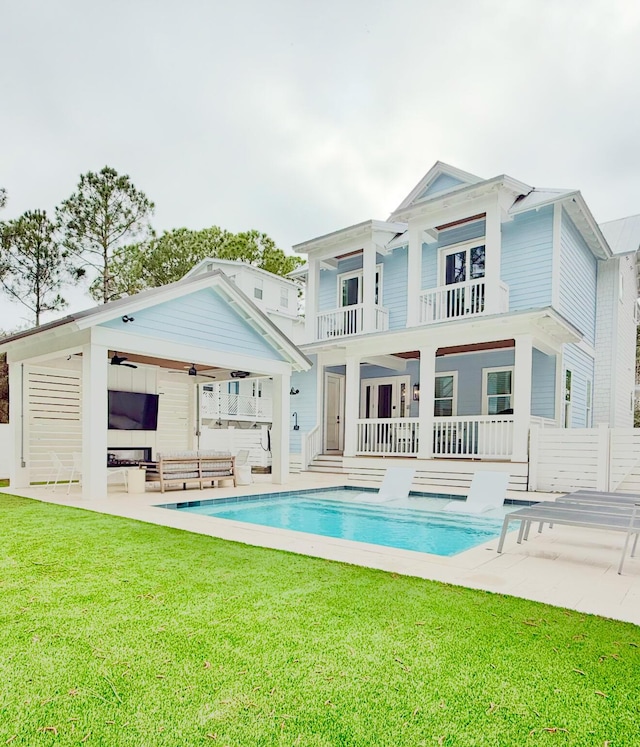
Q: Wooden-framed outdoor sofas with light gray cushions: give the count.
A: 1